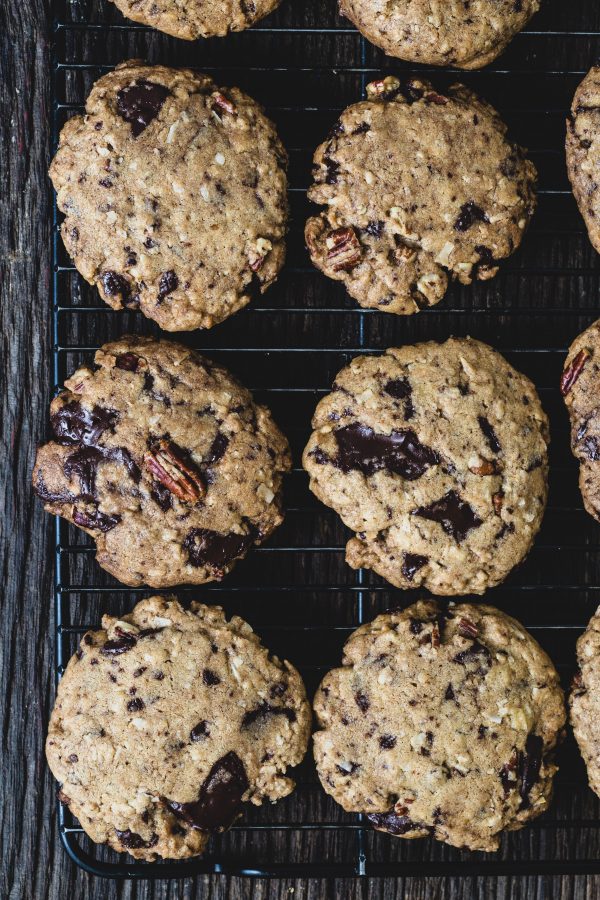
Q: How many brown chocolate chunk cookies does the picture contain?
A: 11